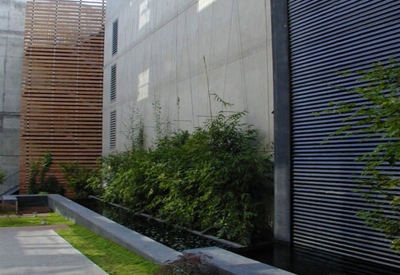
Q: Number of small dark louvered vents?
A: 3